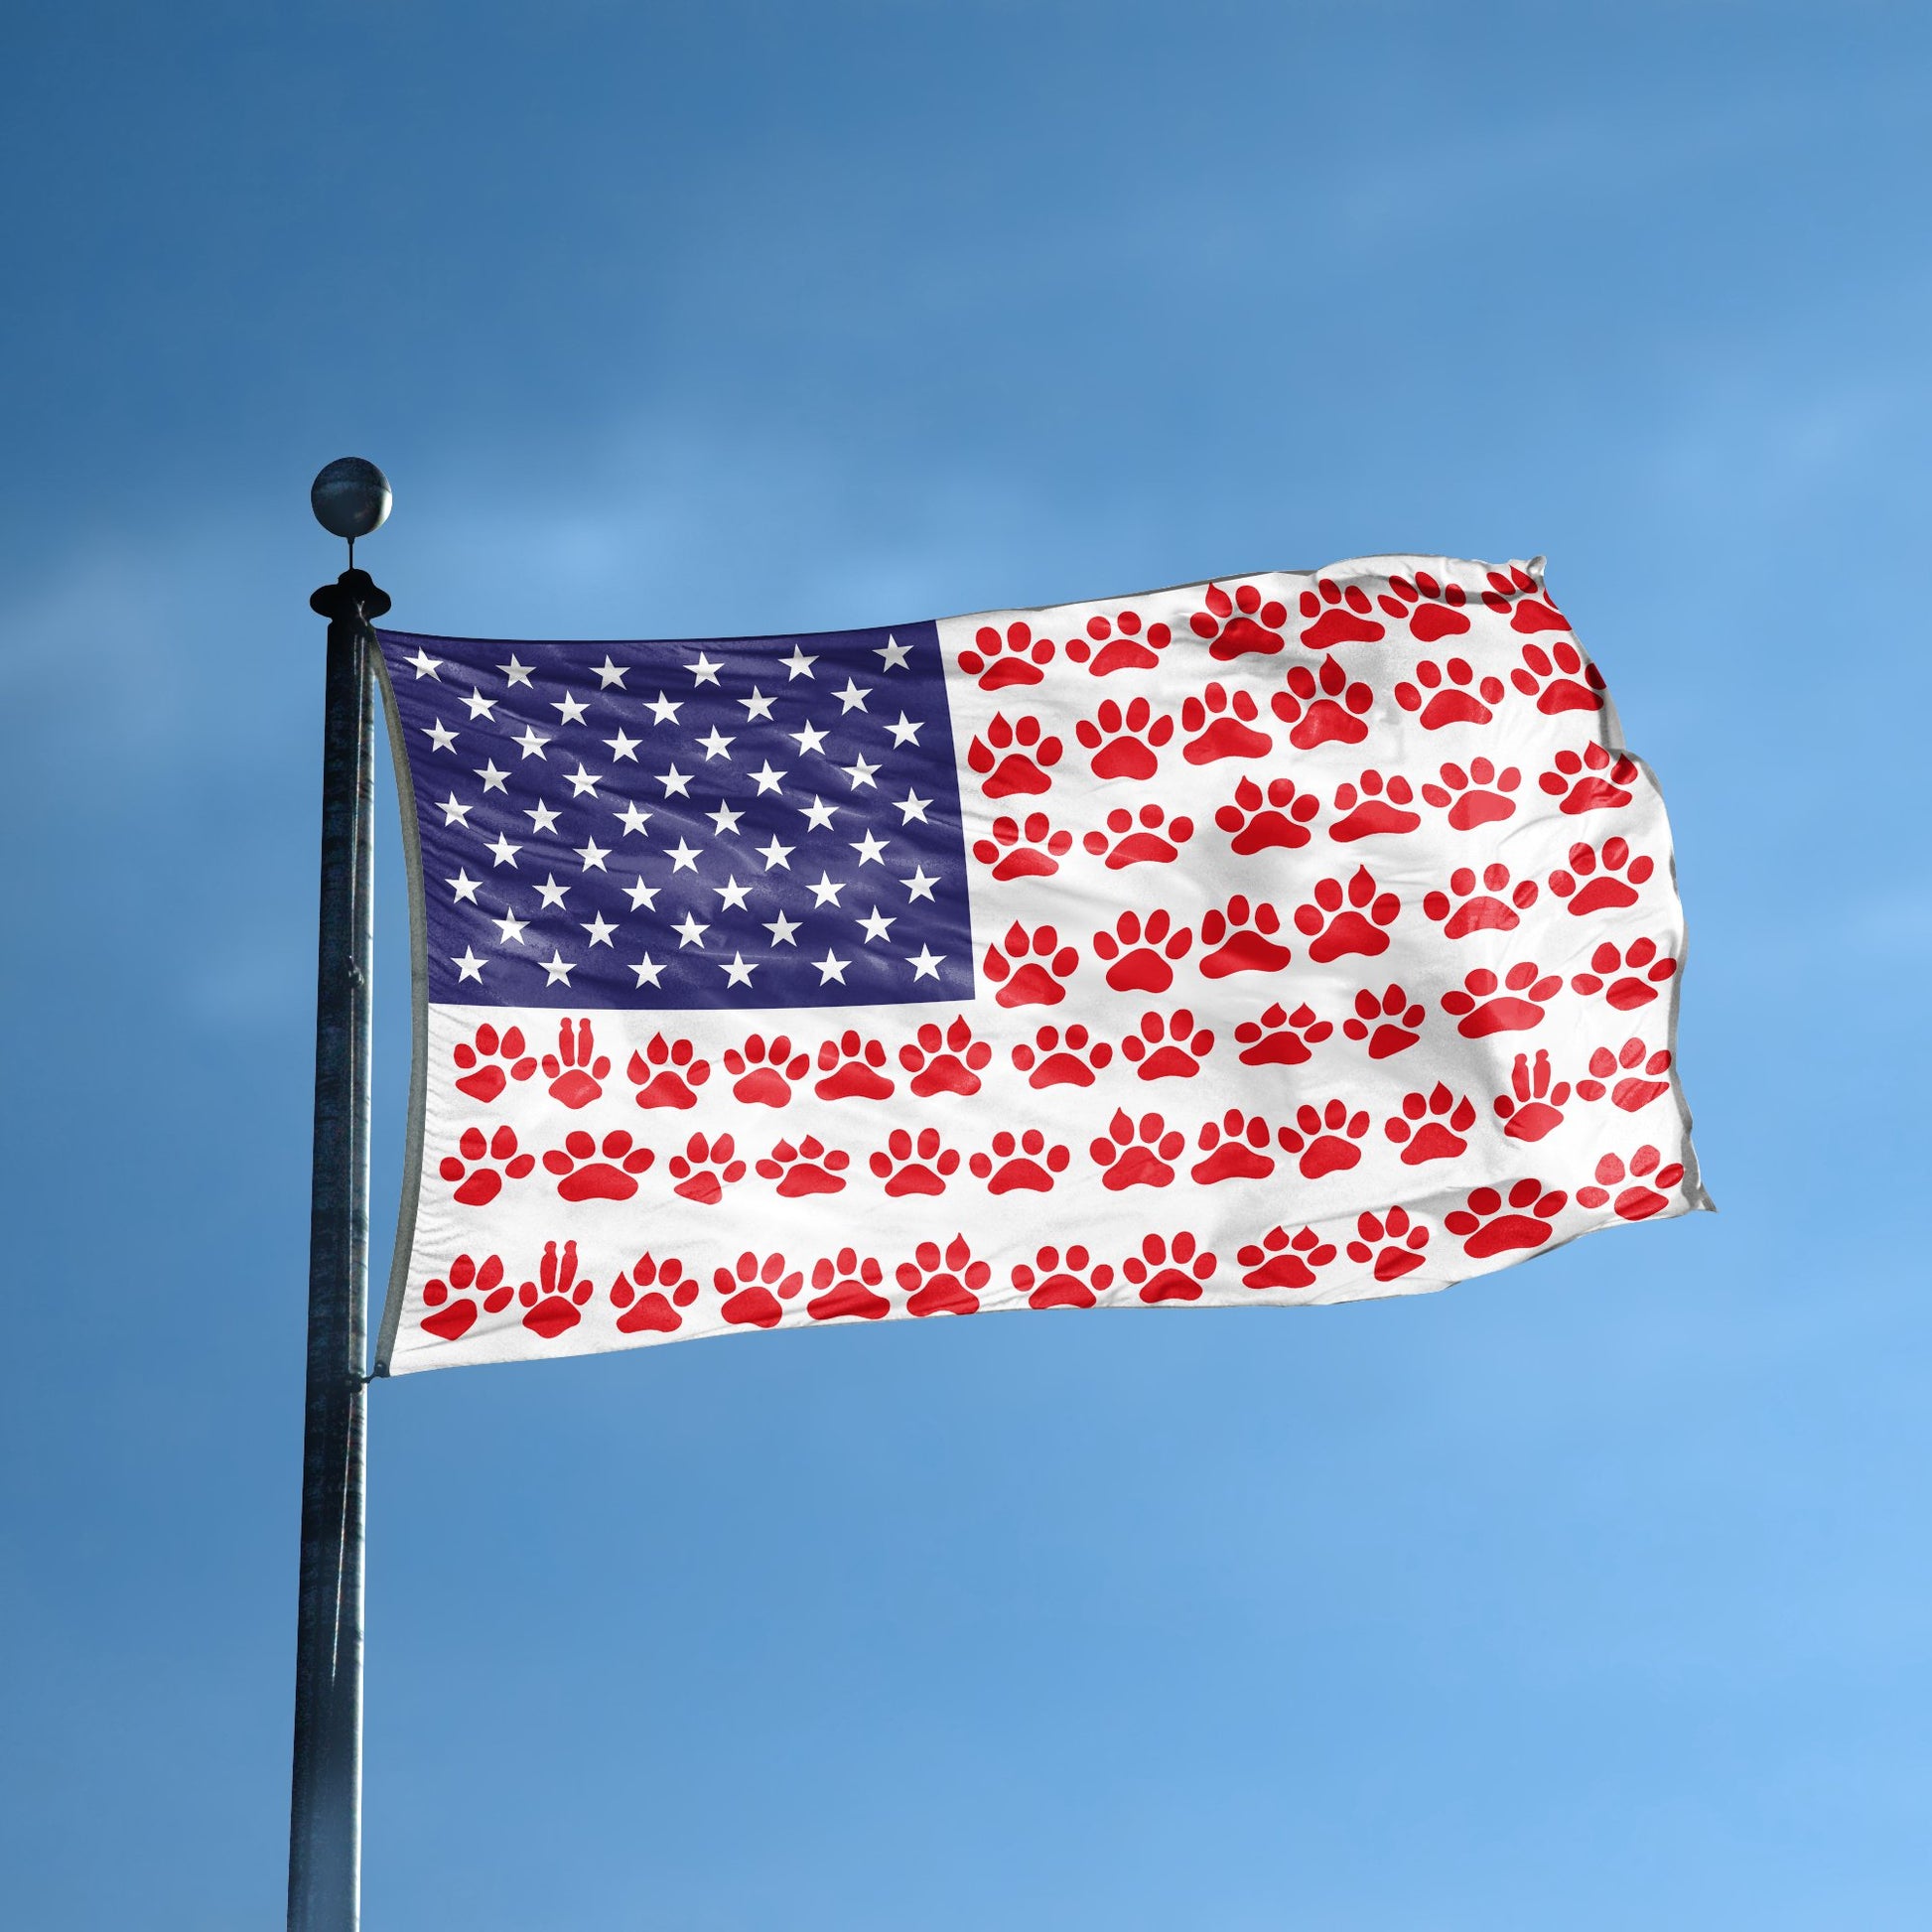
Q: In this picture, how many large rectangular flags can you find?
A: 1